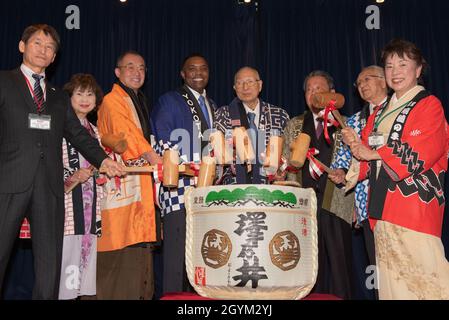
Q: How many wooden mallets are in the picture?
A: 8